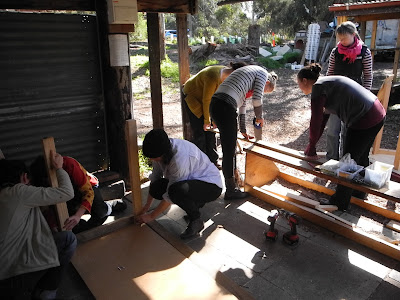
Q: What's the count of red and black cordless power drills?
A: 2